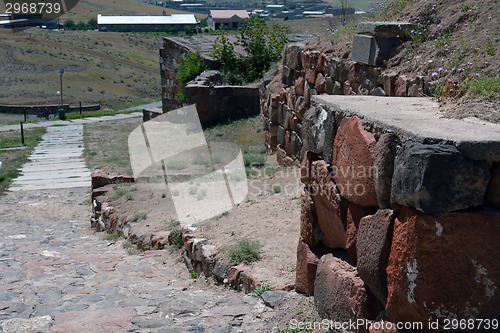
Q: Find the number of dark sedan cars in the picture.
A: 0